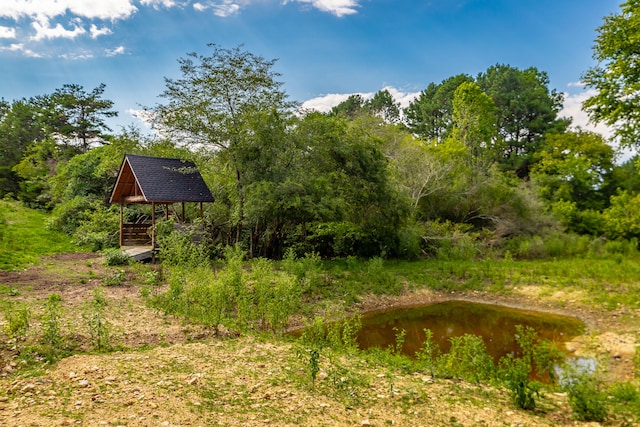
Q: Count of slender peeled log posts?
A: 5